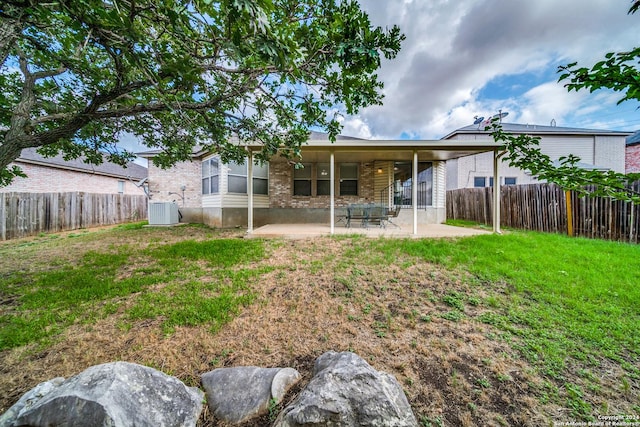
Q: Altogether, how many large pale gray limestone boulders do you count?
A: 3